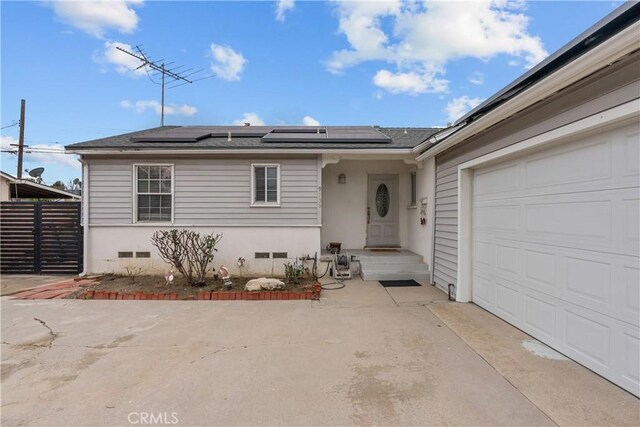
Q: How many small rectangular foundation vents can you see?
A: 4